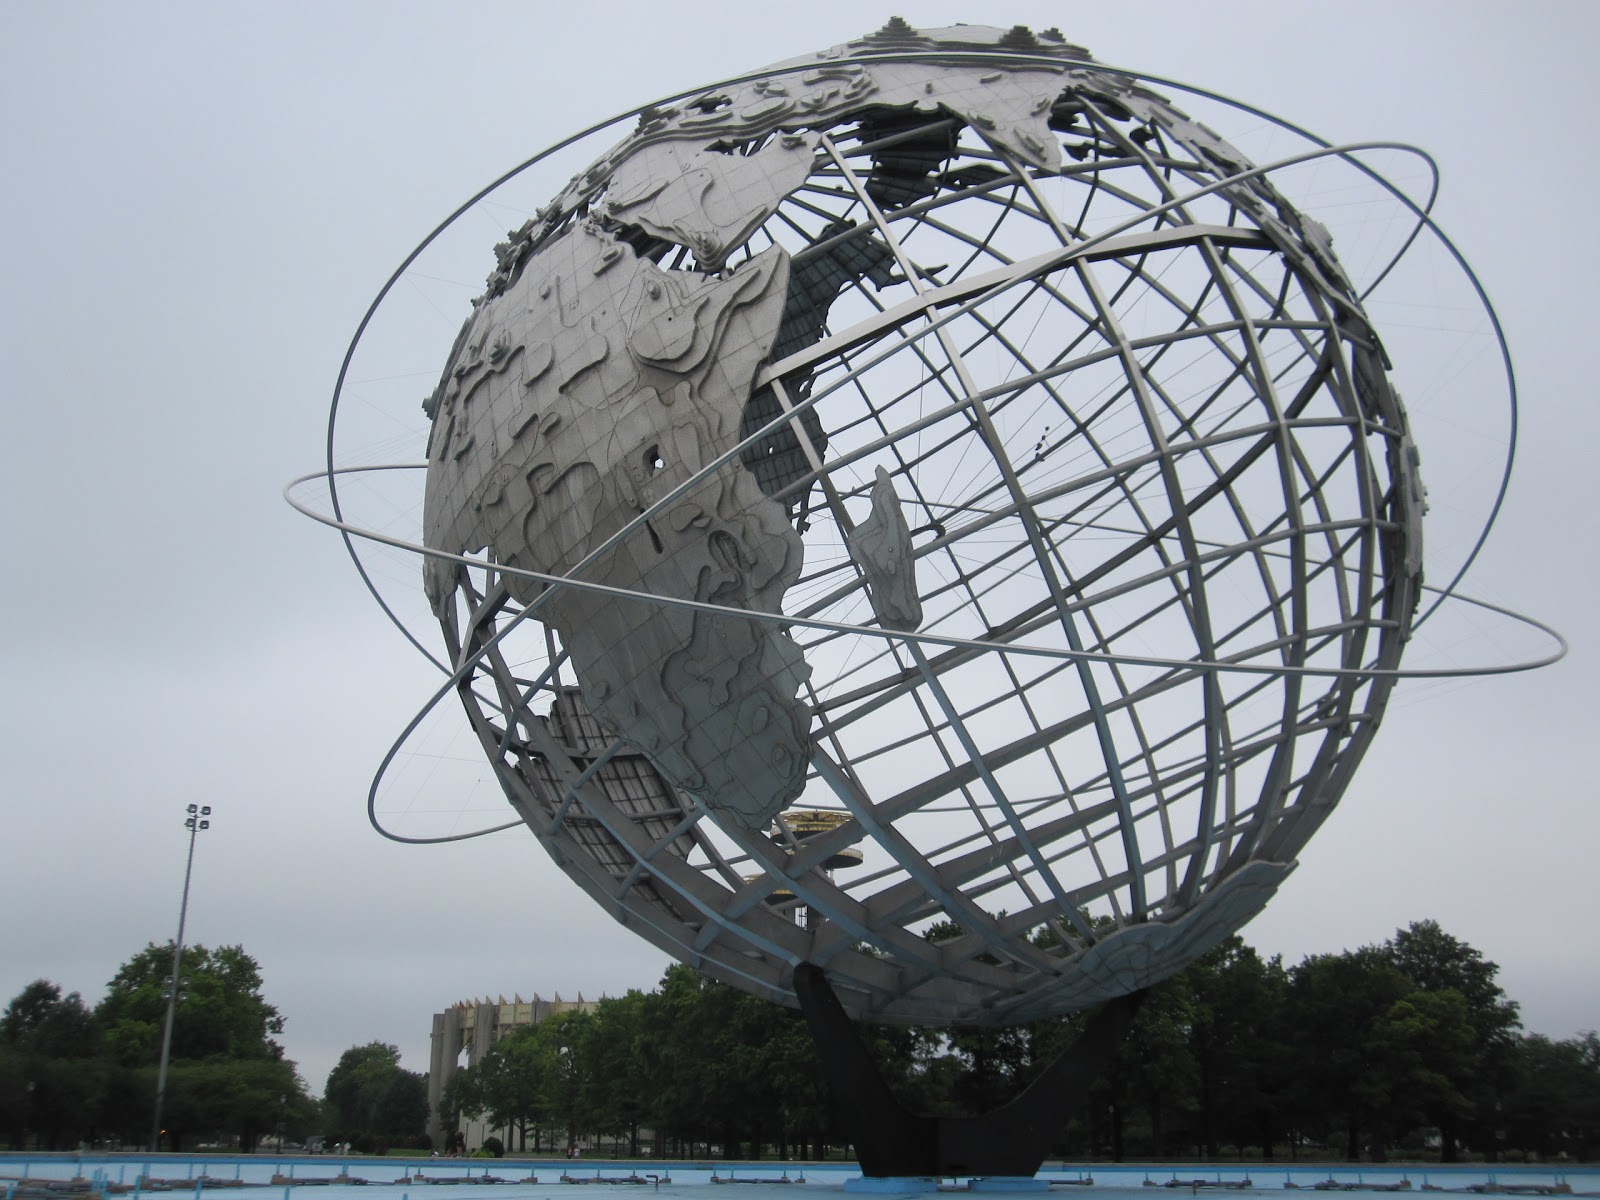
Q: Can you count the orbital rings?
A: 3